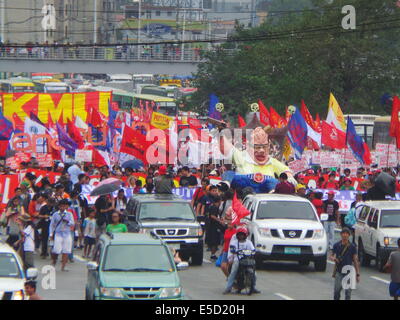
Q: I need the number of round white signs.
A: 3